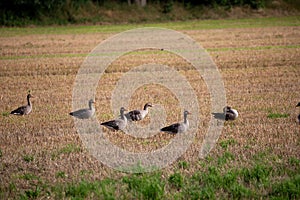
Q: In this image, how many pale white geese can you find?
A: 0